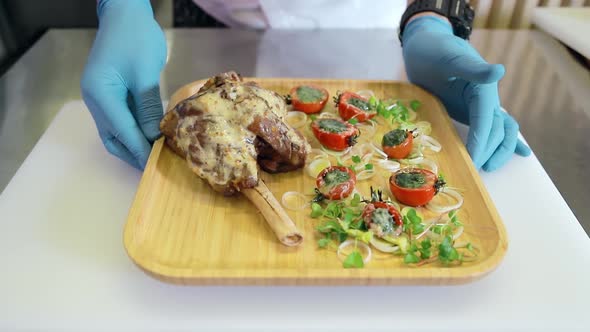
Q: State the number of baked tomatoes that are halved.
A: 7